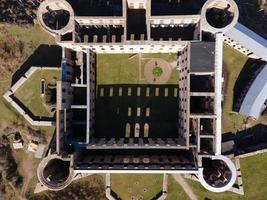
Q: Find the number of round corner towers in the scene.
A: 4